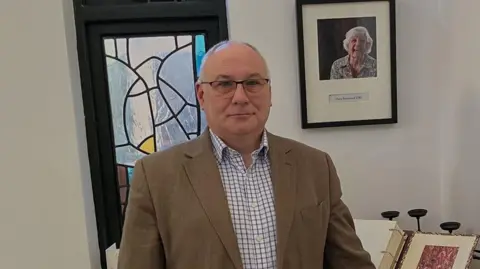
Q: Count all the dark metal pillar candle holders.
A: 3